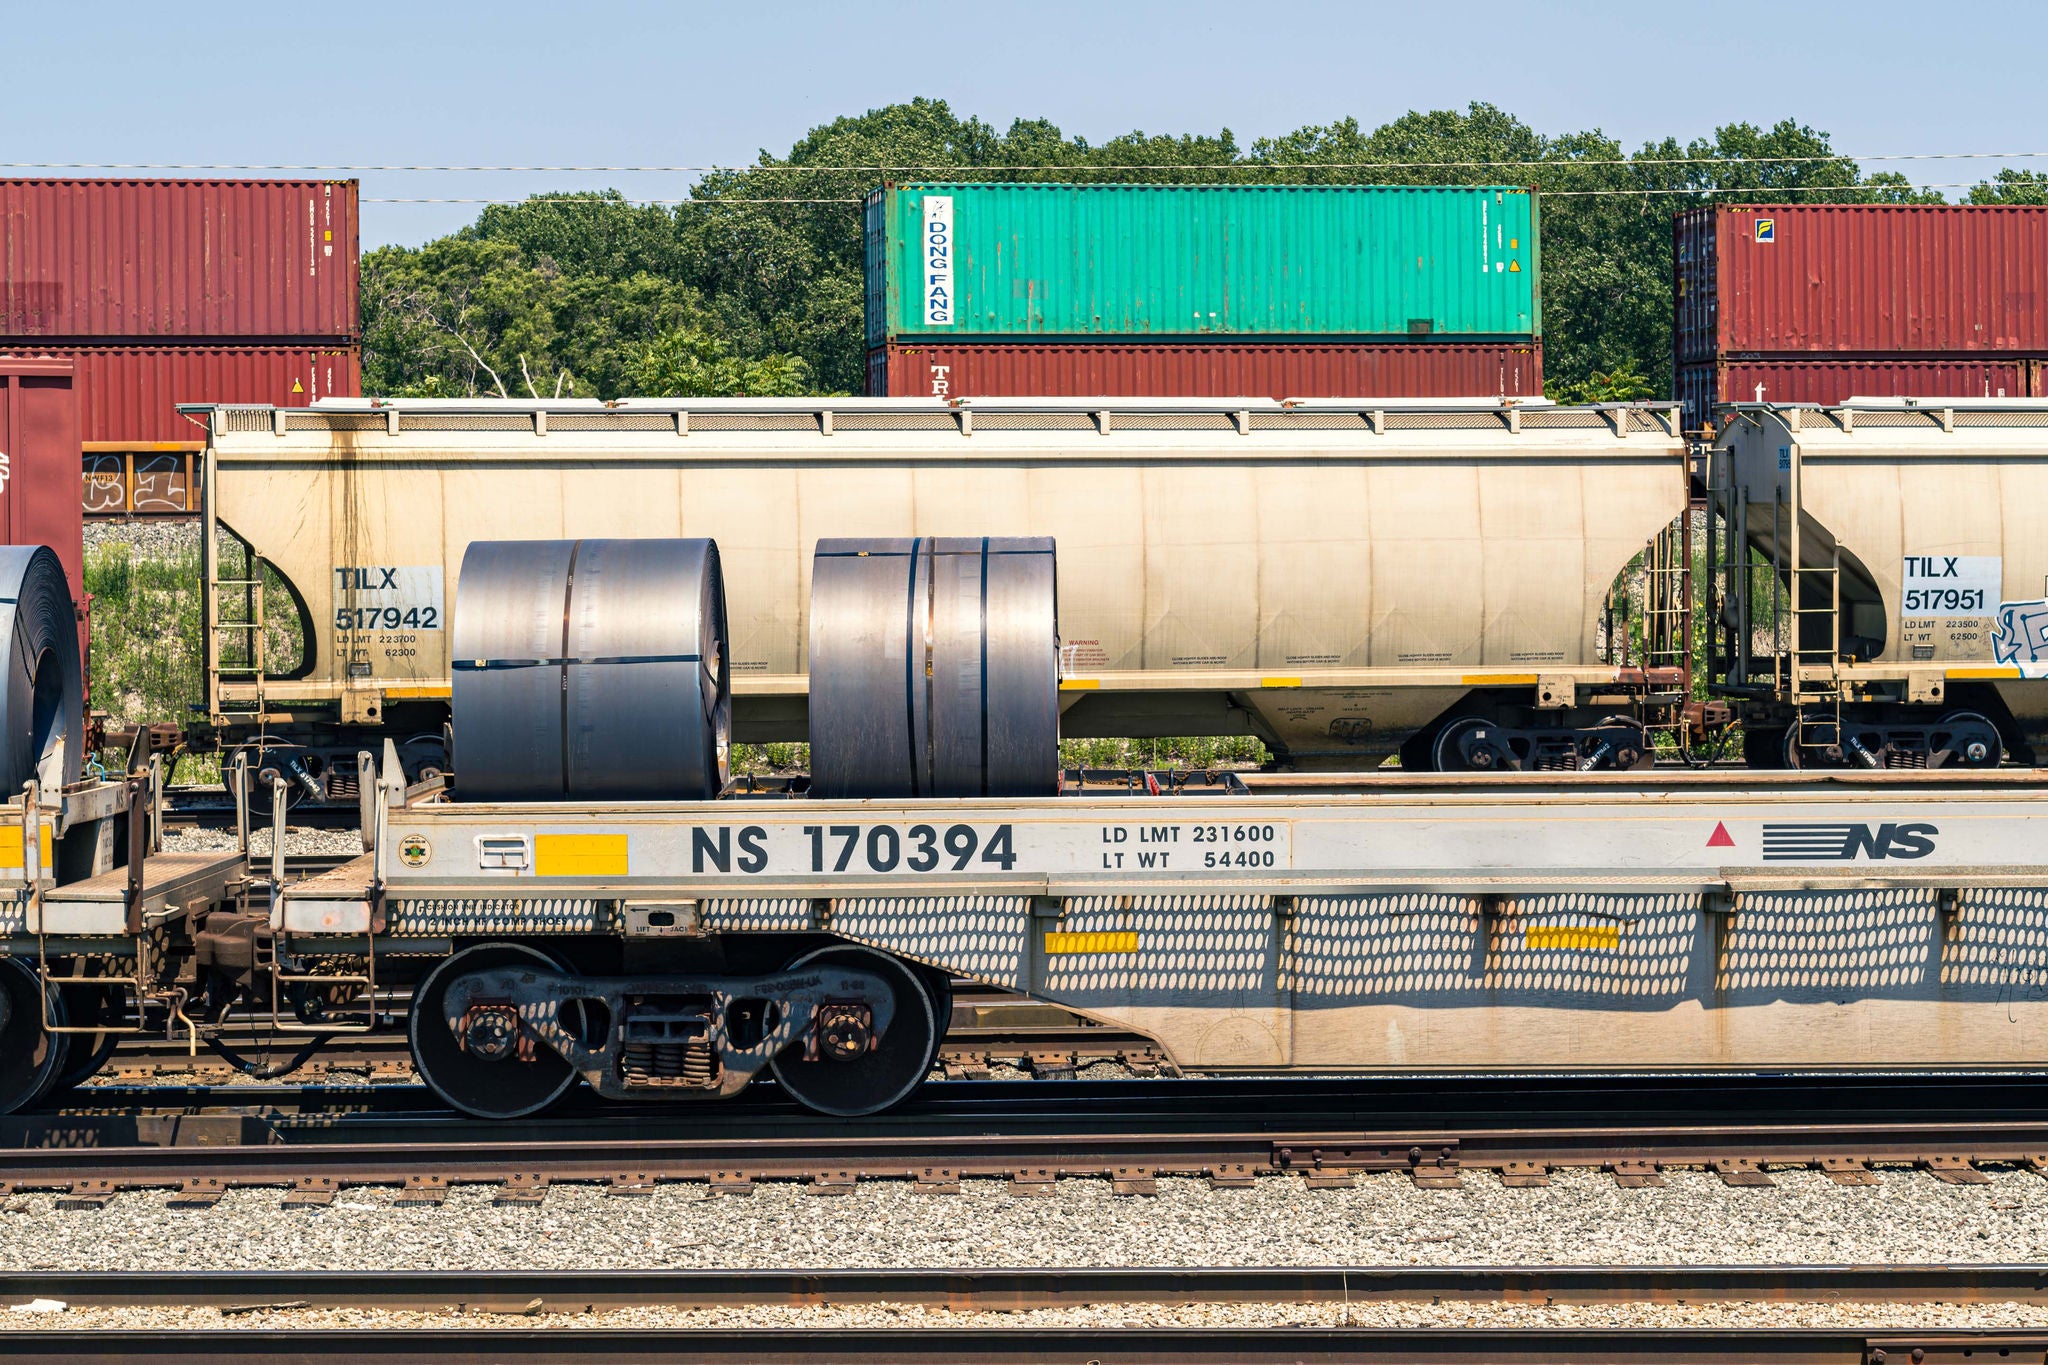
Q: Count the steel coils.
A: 3